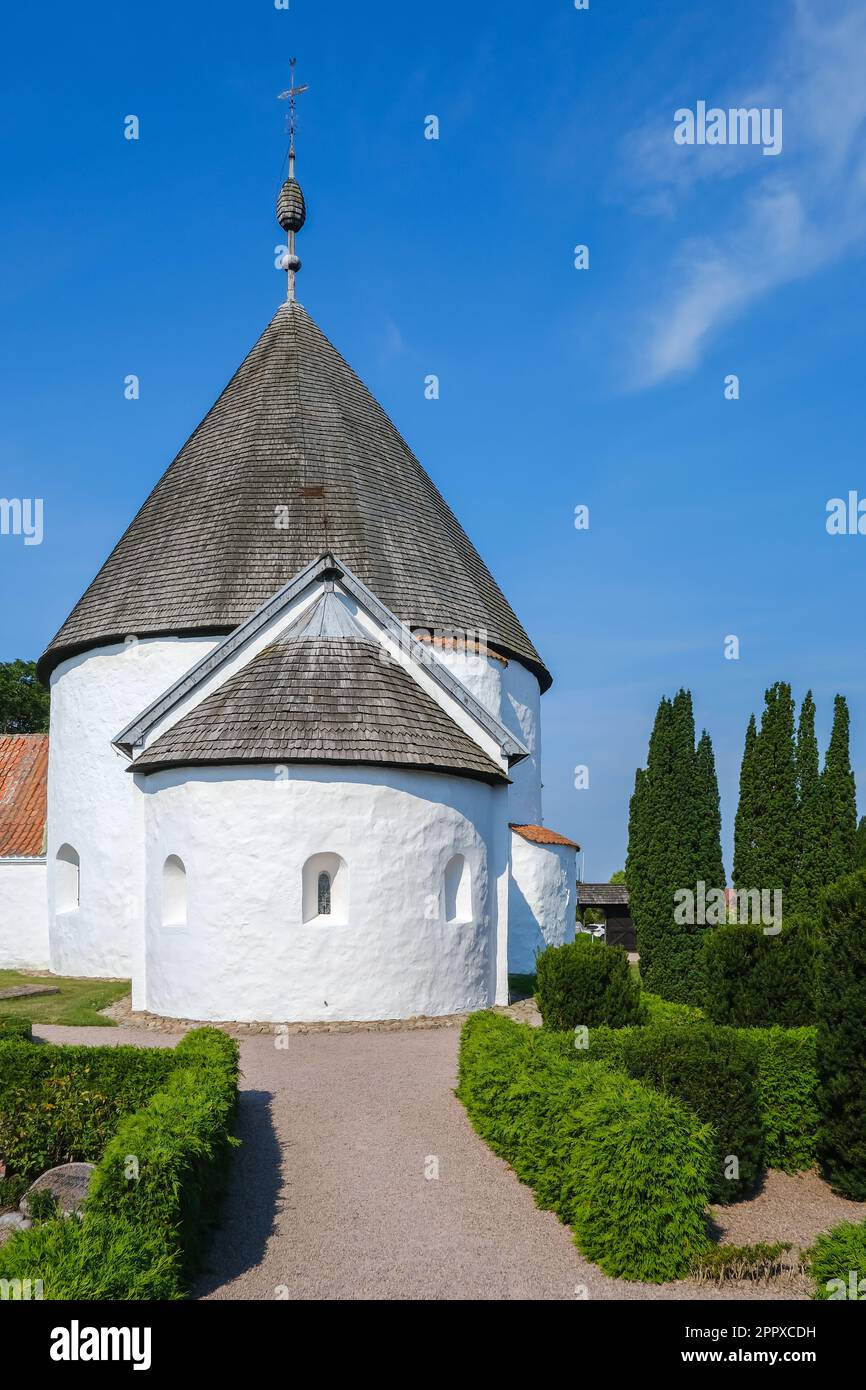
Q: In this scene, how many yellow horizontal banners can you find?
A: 0